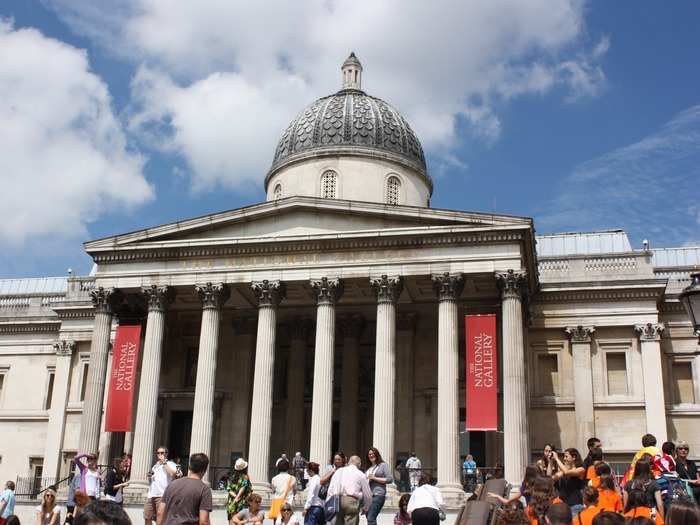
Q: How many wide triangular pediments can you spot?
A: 1